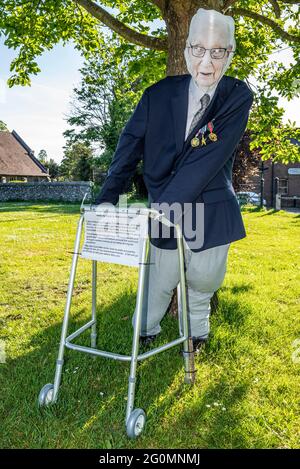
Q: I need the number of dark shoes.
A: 2